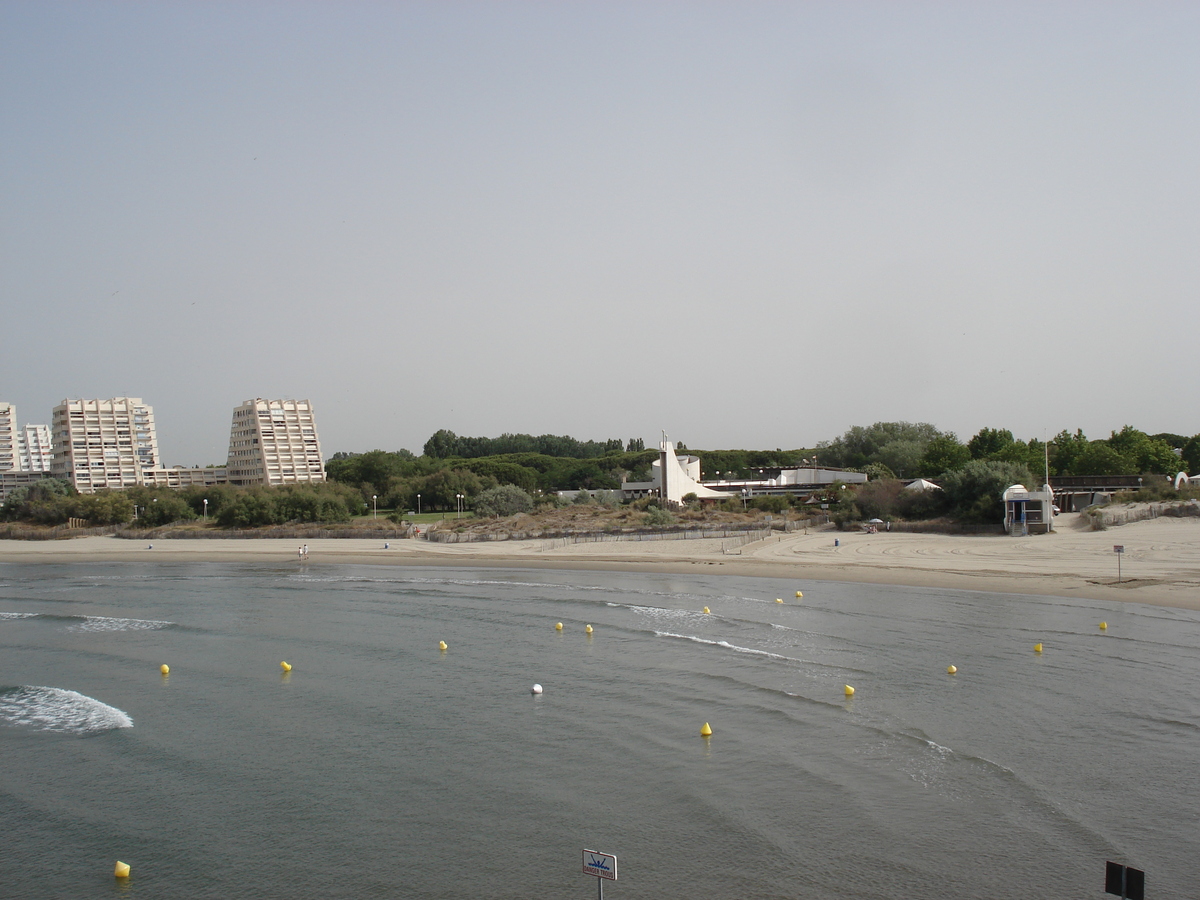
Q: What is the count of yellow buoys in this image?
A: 14